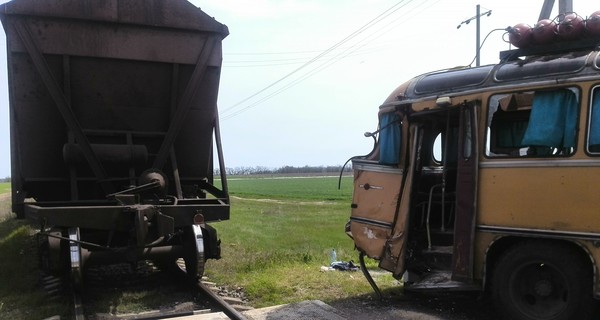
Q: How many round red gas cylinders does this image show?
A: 4